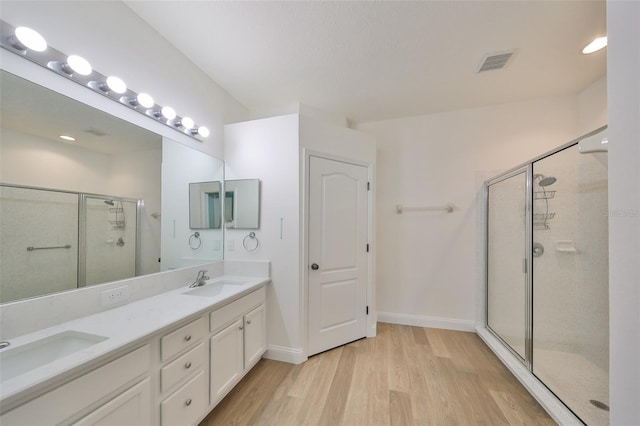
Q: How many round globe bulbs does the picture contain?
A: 7